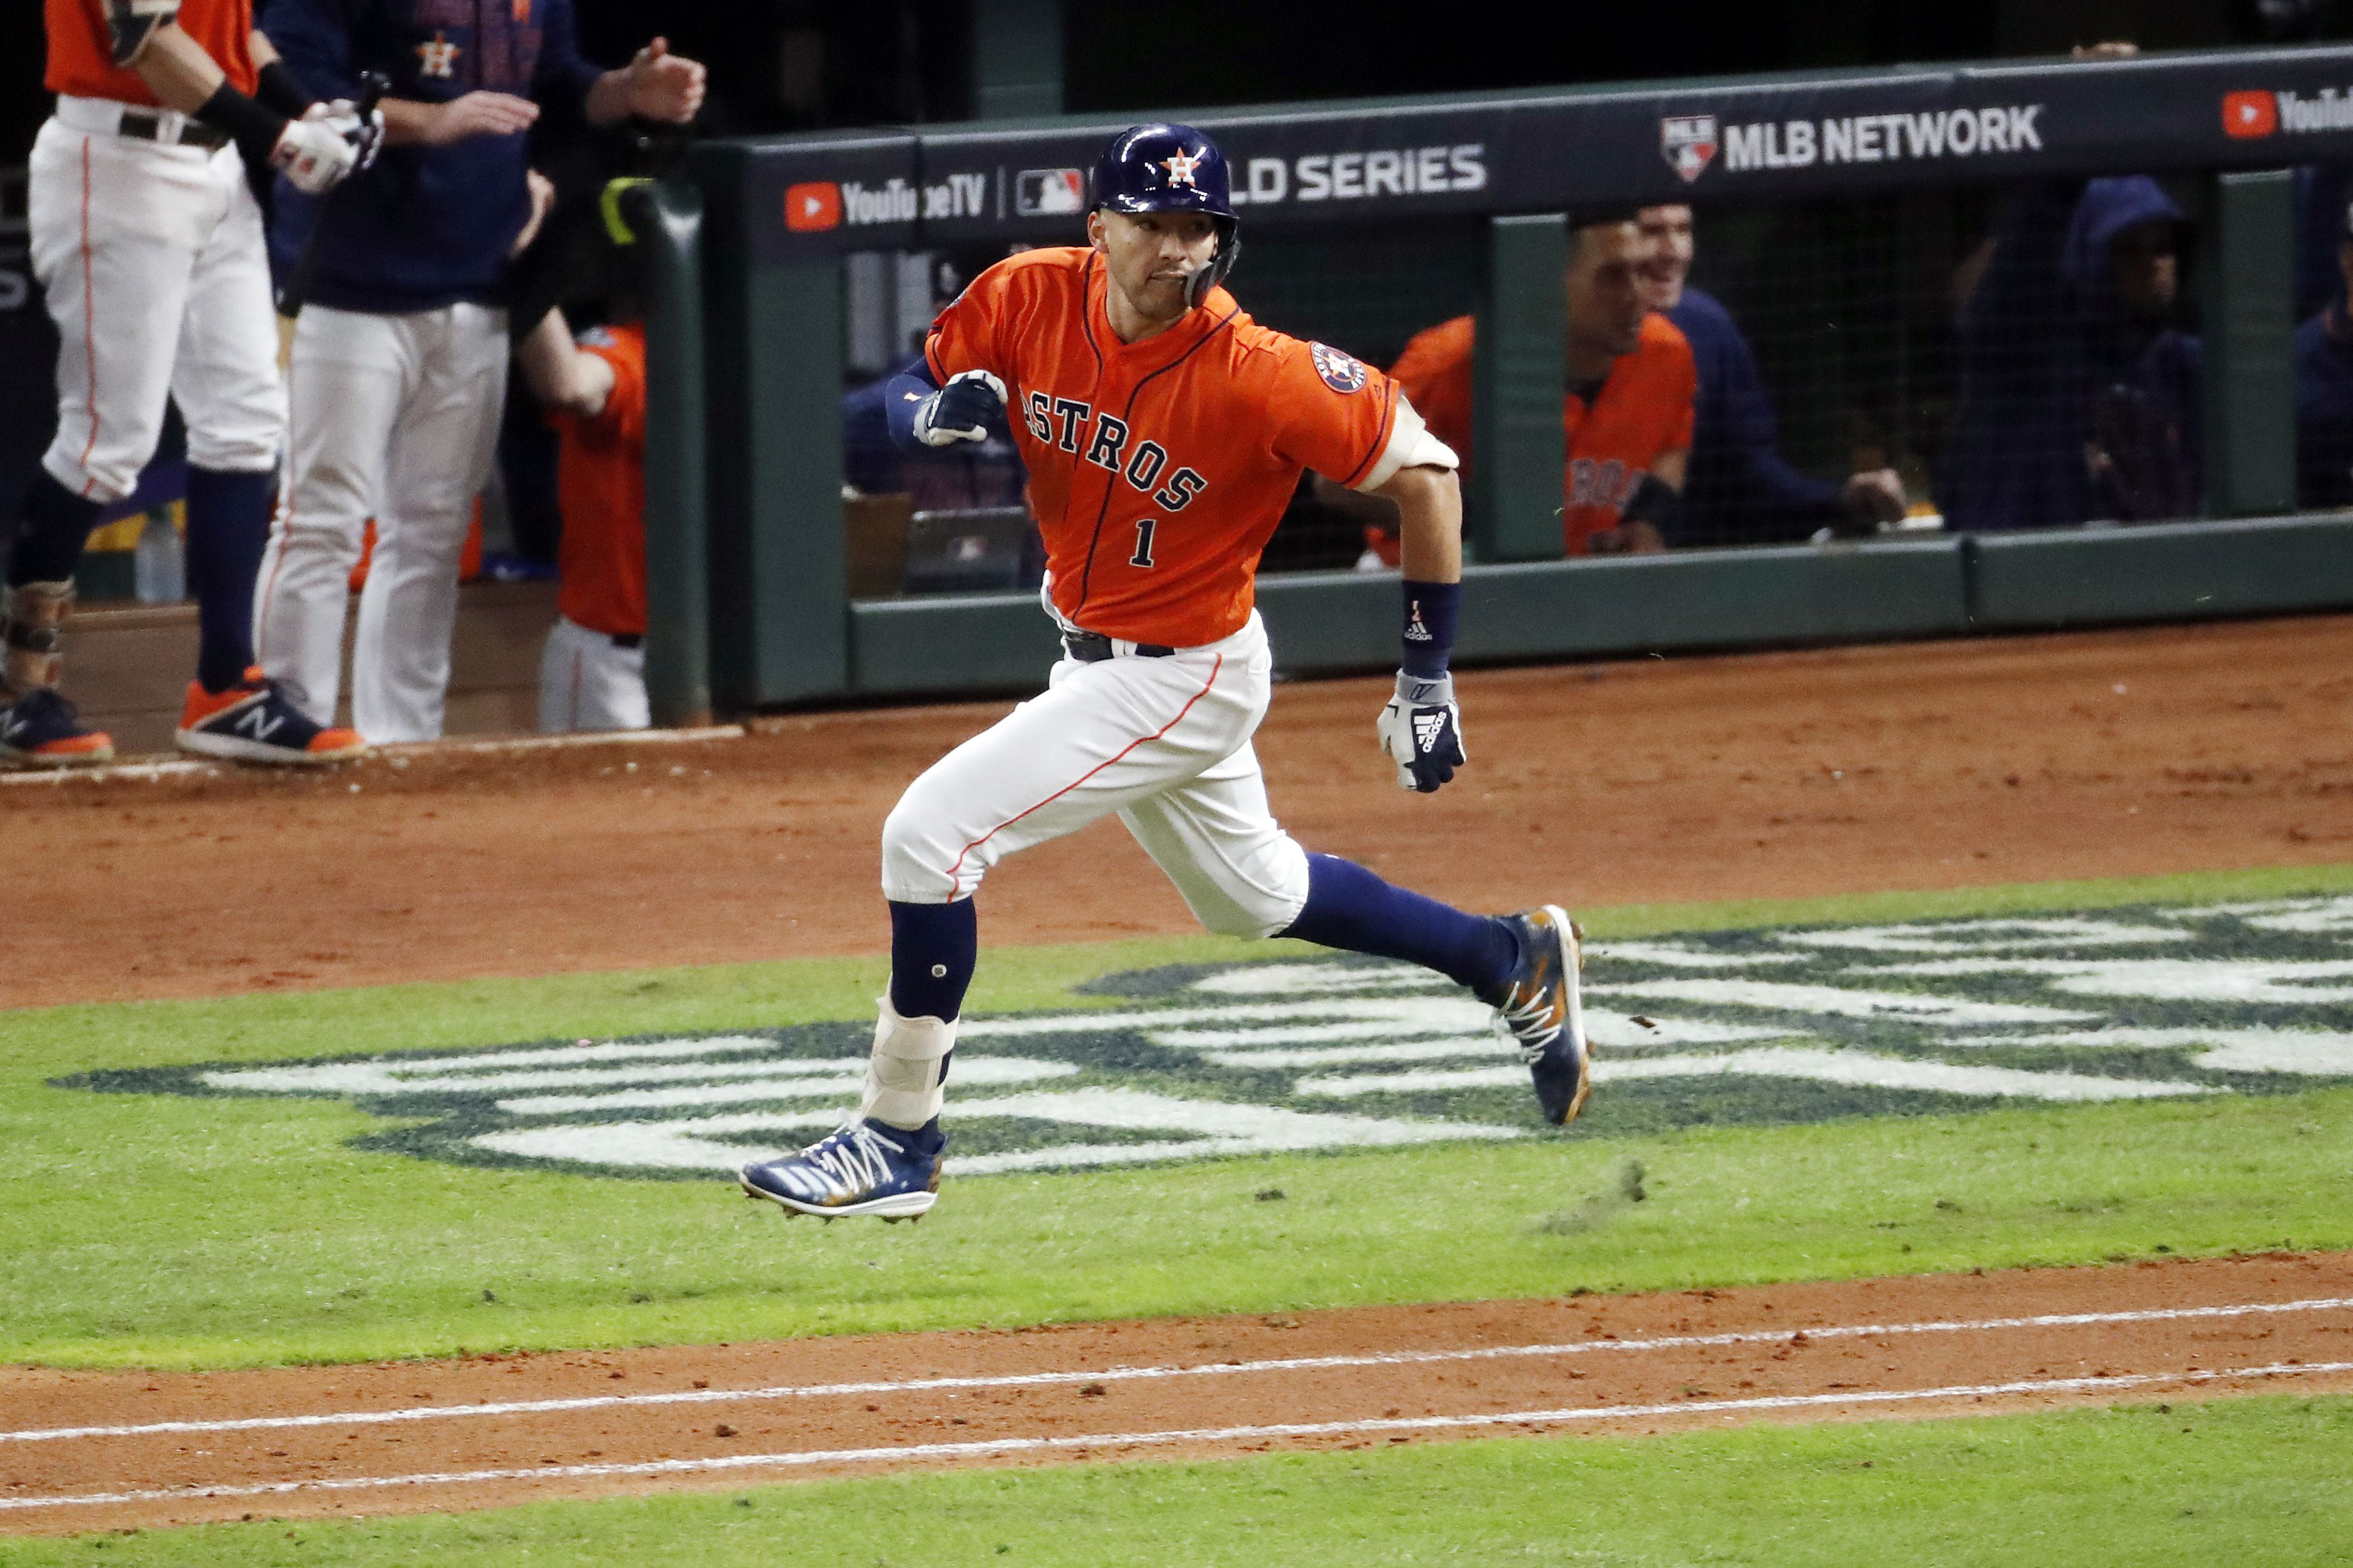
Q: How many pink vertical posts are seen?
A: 0